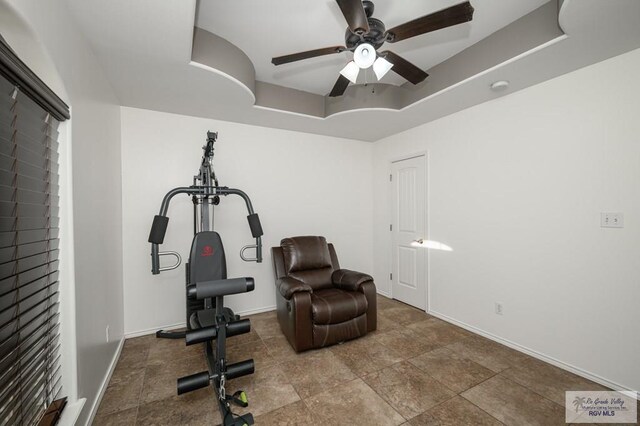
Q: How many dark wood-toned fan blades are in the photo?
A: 5